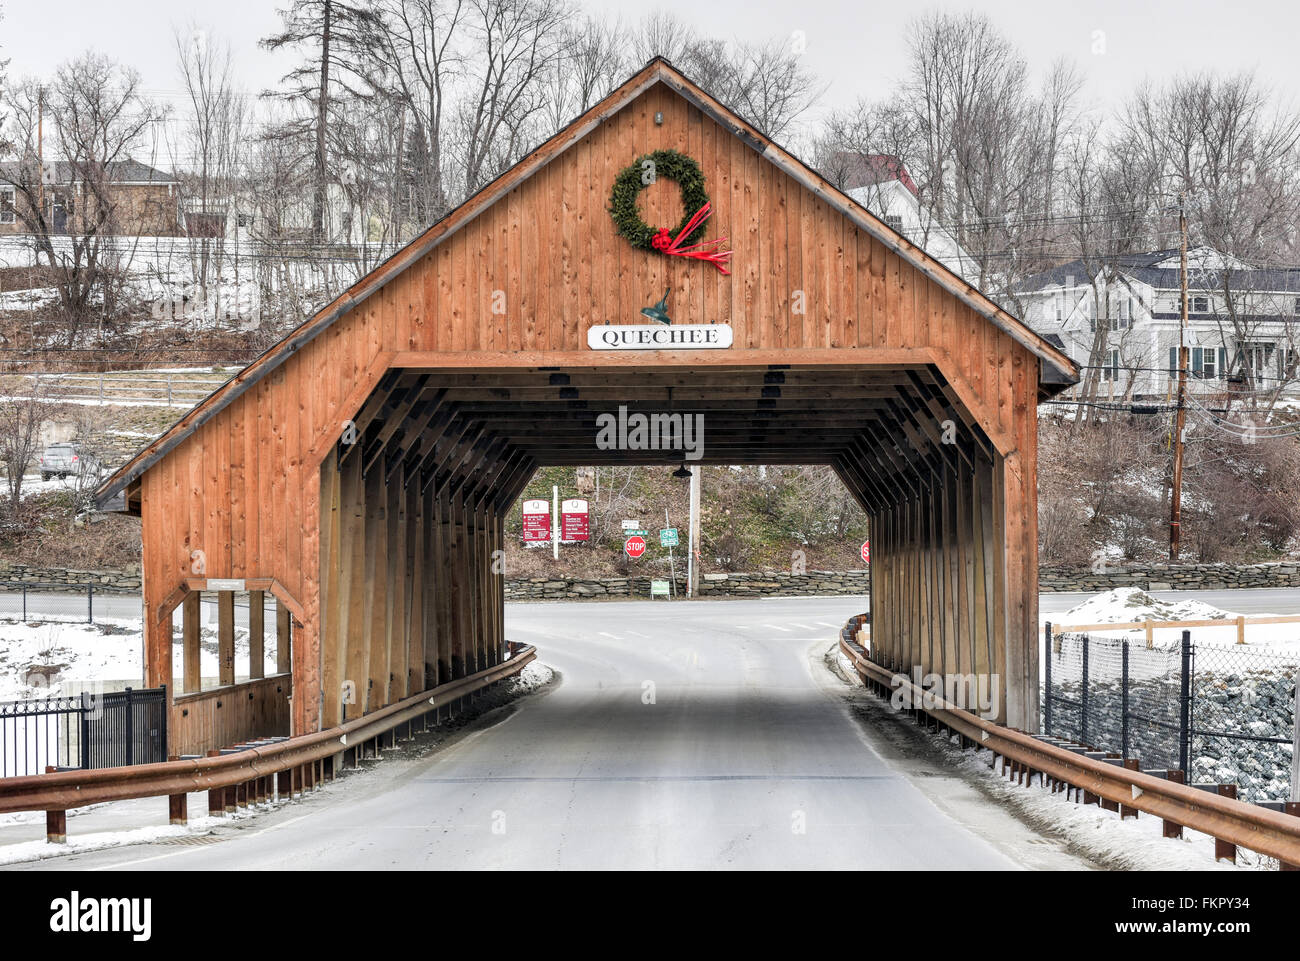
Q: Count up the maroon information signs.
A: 2